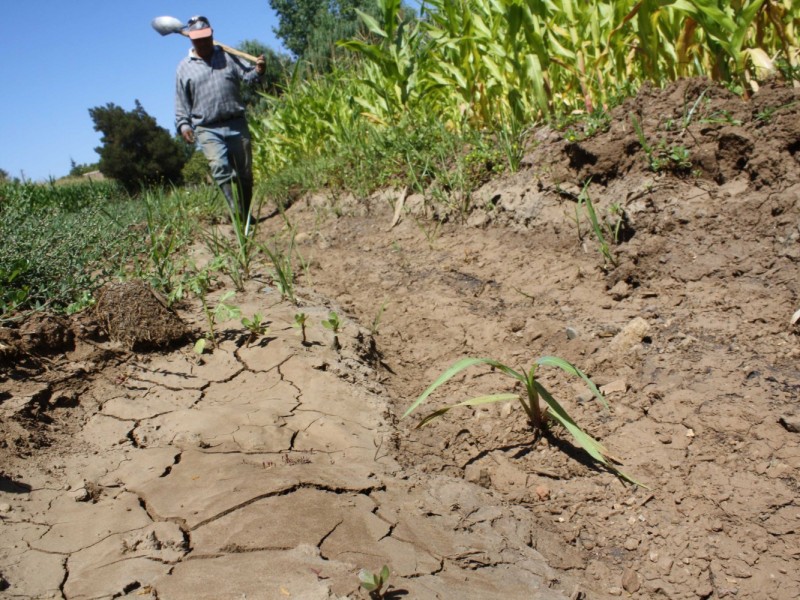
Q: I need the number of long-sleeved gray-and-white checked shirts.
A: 1